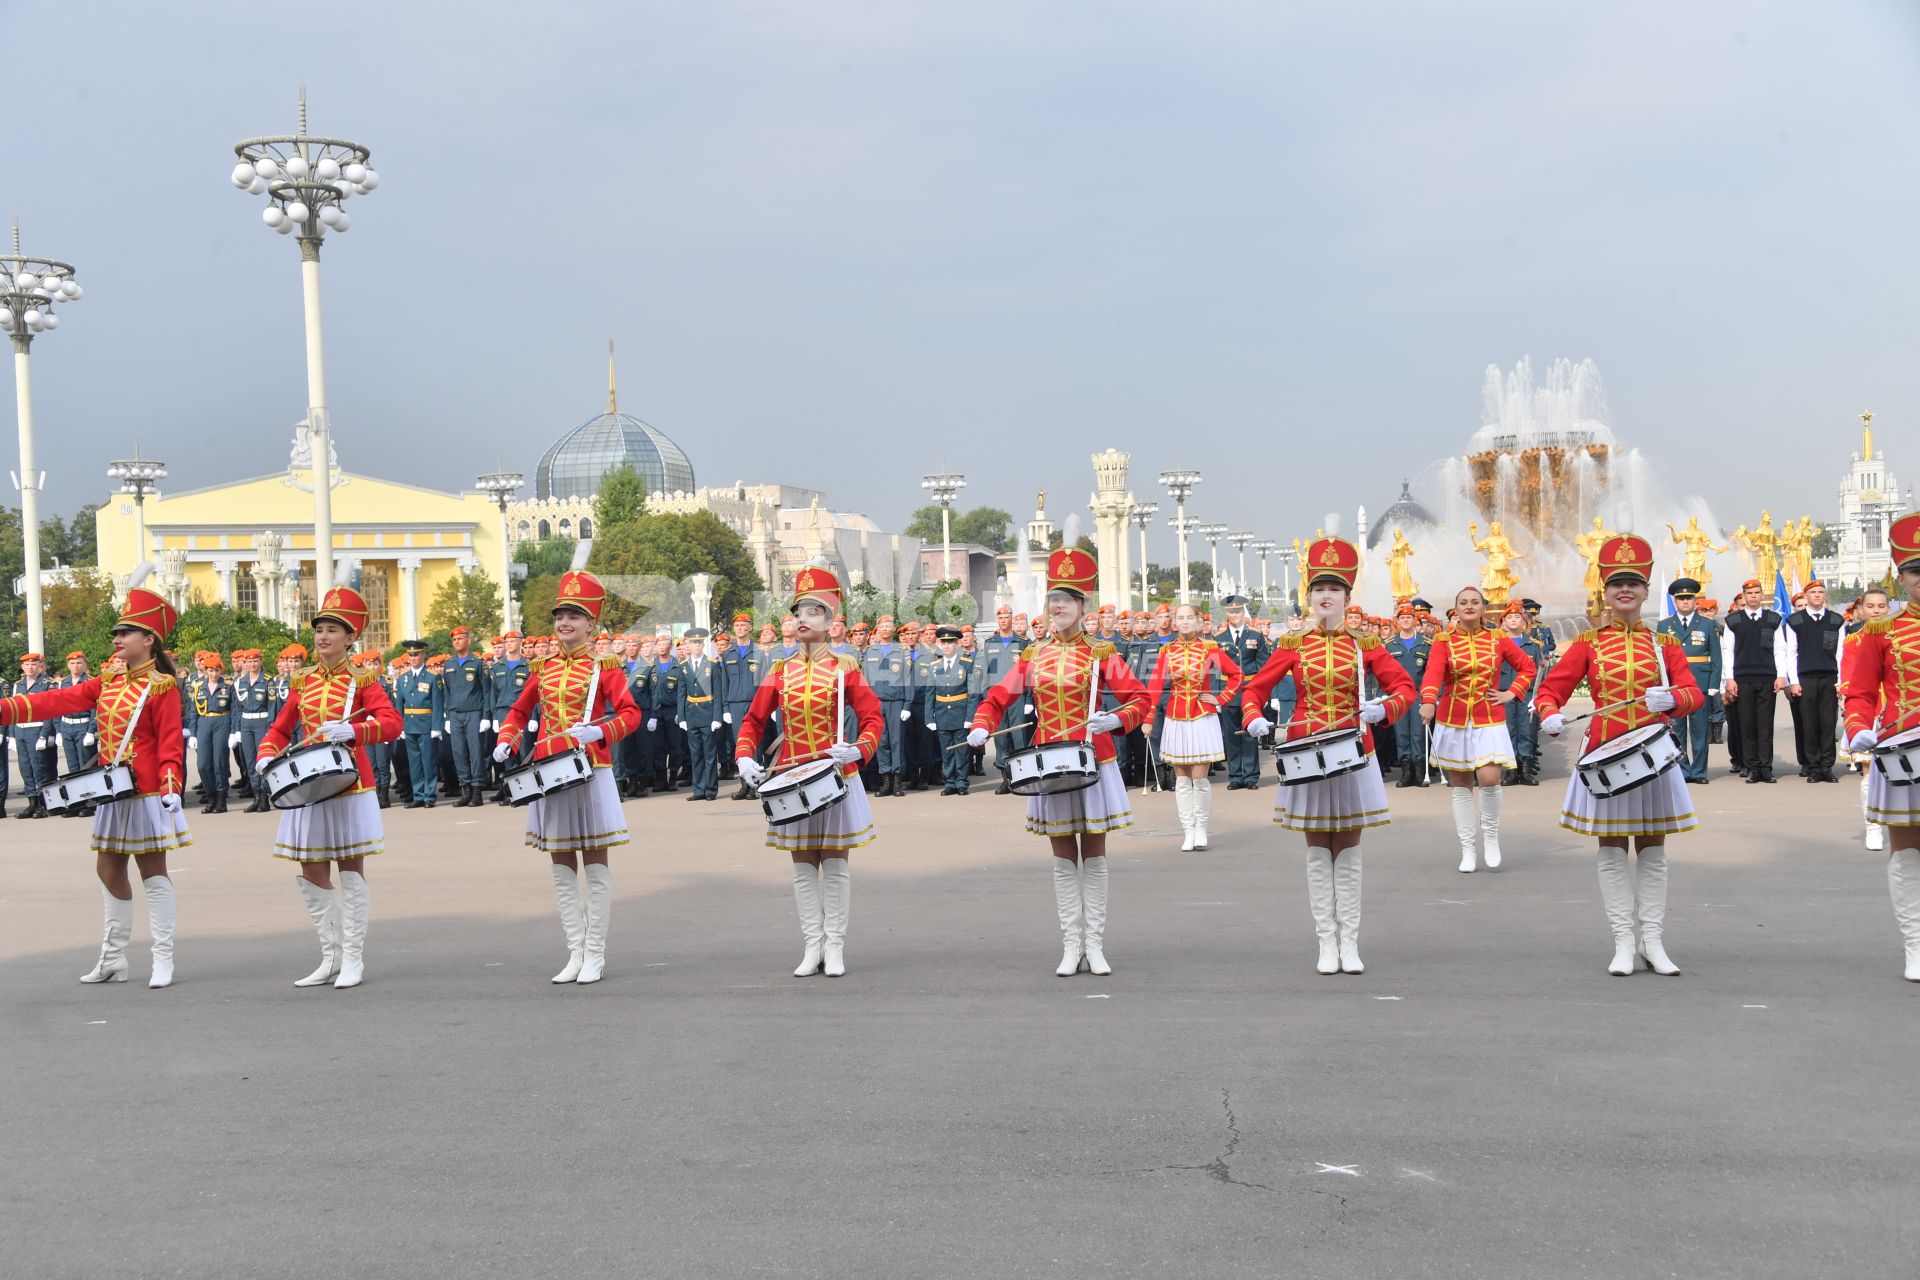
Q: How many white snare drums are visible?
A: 8